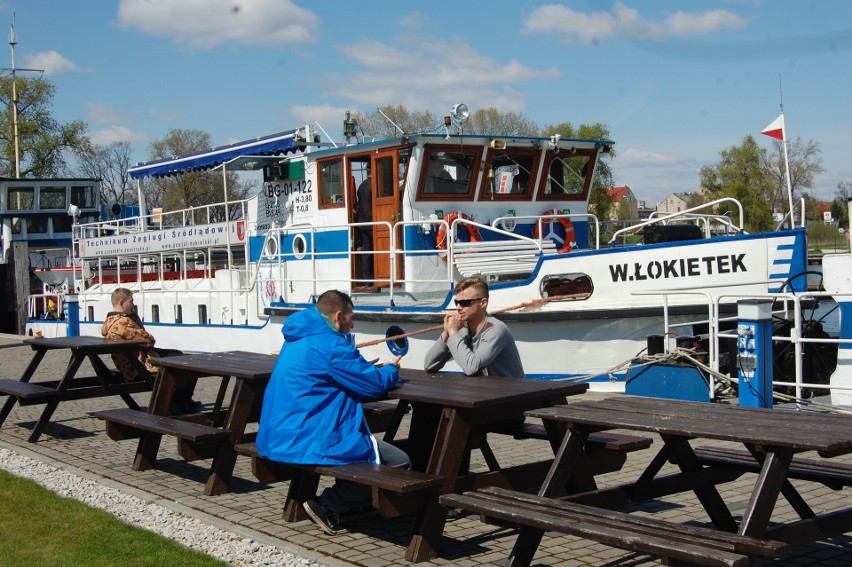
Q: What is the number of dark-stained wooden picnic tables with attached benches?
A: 4